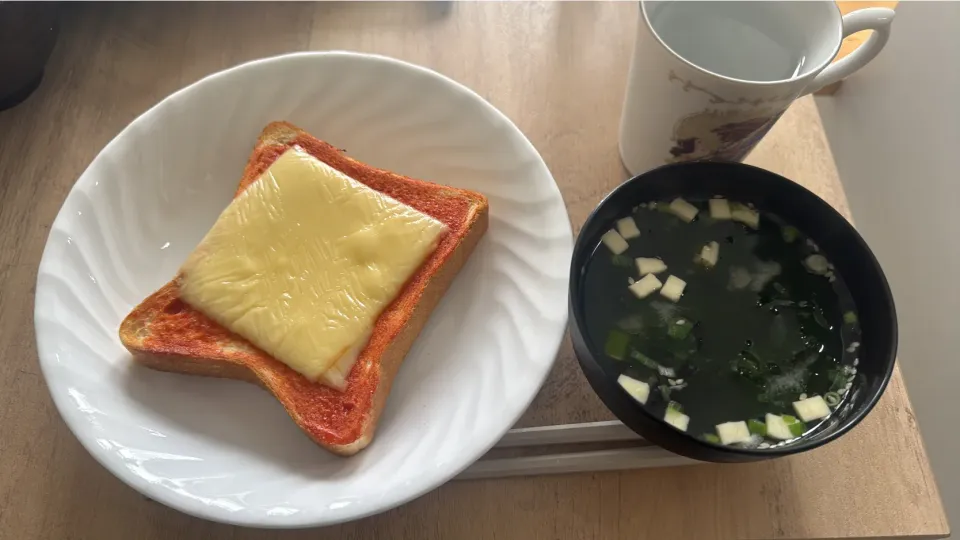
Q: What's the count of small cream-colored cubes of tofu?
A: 14